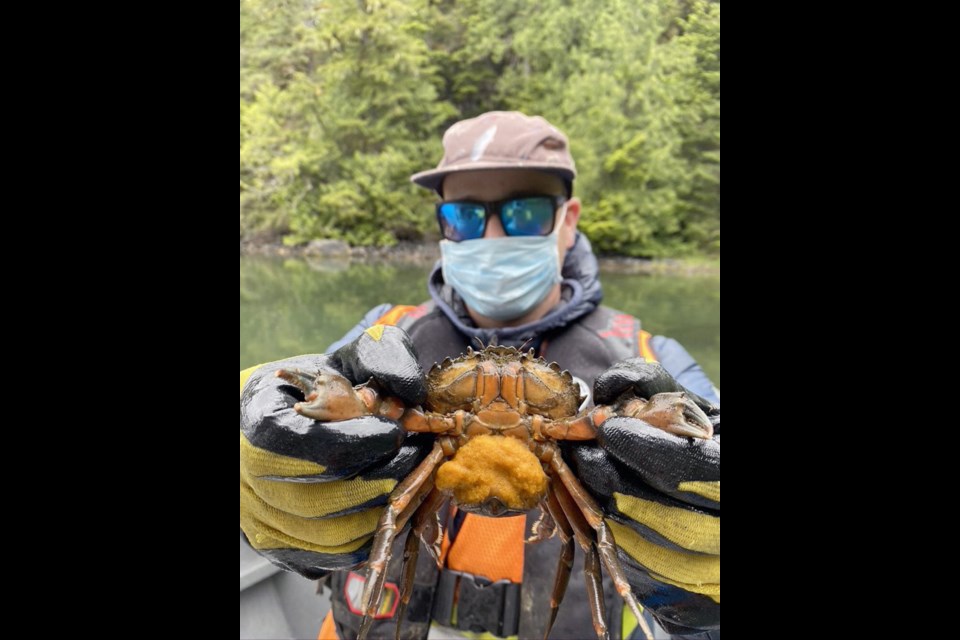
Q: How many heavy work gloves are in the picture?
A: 2